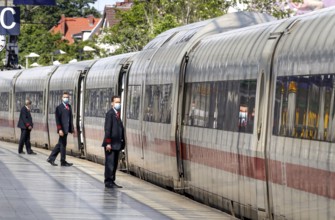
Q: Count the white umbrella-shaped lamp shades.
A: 6